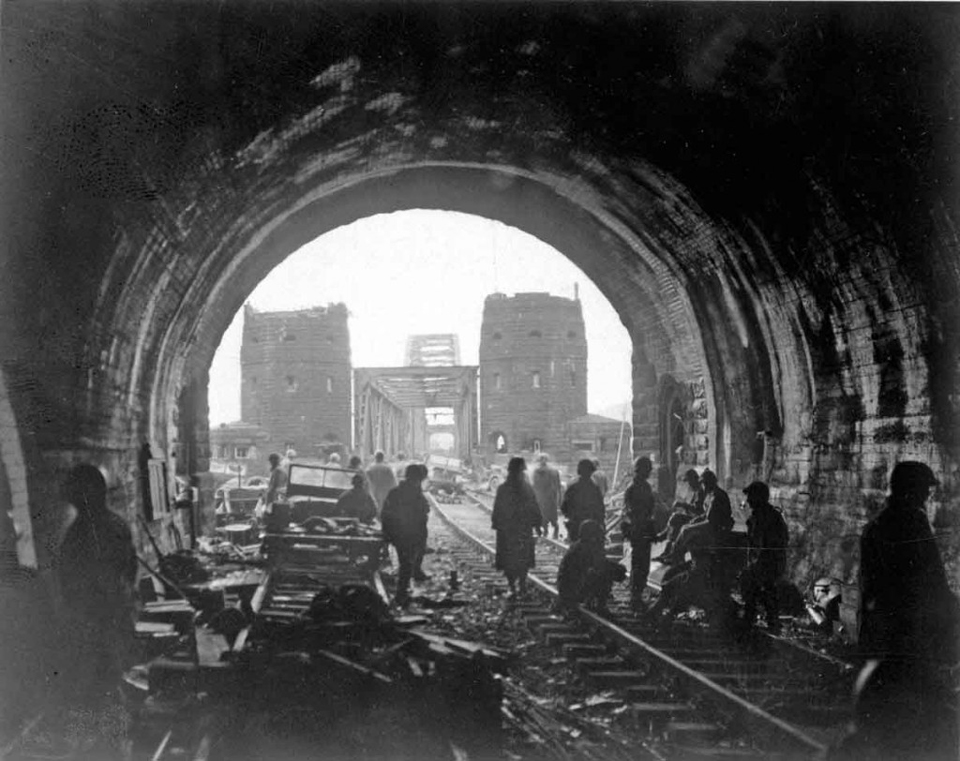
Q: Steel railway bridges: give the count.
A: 1